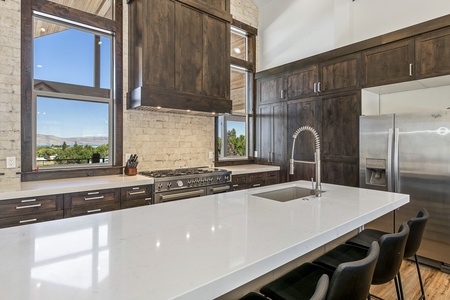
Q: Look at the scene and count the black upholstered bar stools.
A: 4